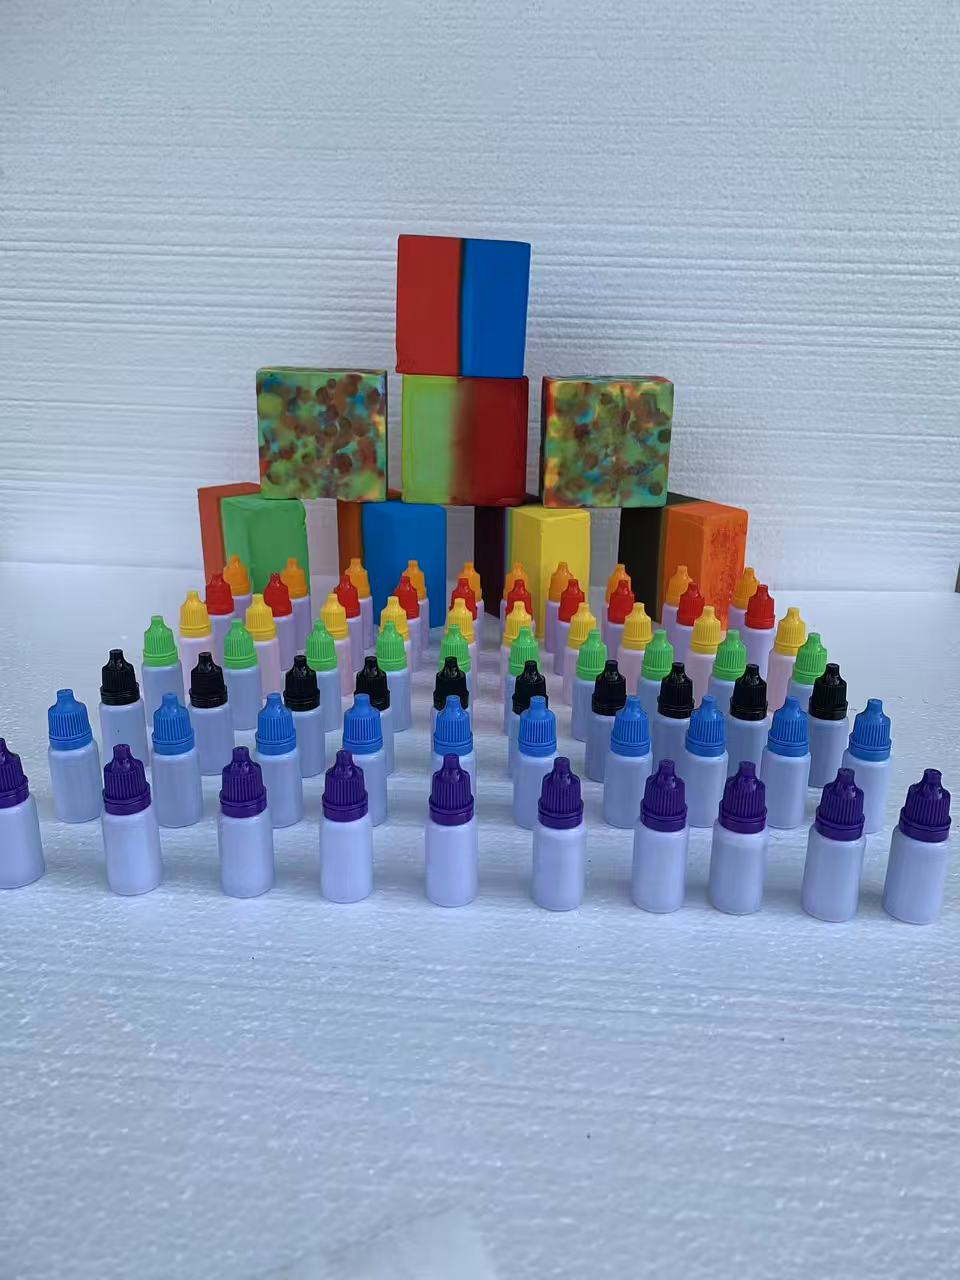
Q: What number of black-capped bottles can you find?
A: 10